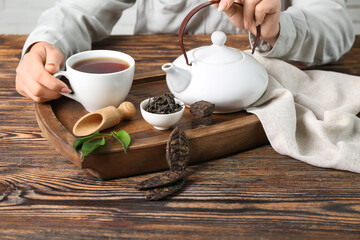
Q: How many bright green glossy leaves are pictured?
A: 3